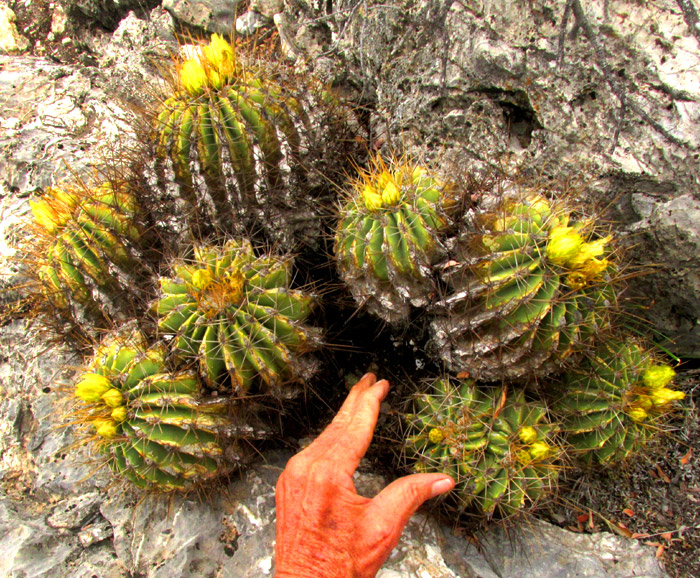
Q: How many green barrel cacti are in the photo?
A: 8